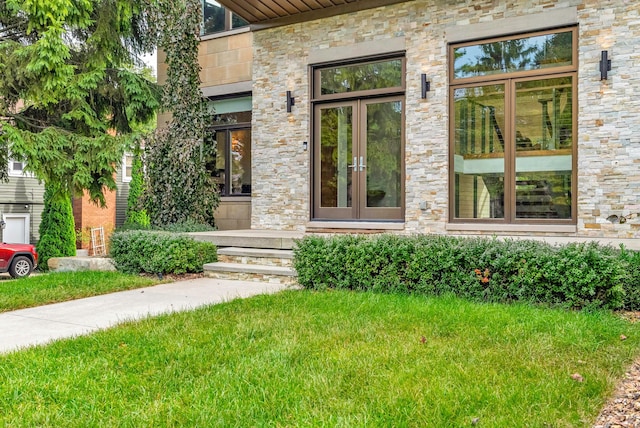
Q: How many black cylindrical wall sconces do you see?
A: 3